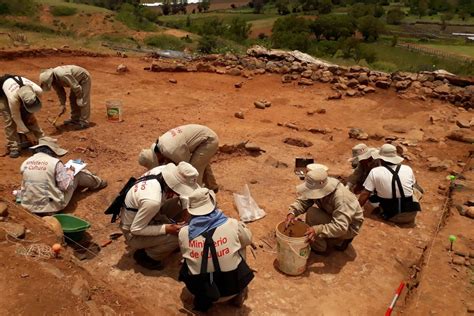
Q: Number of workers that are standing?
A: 3